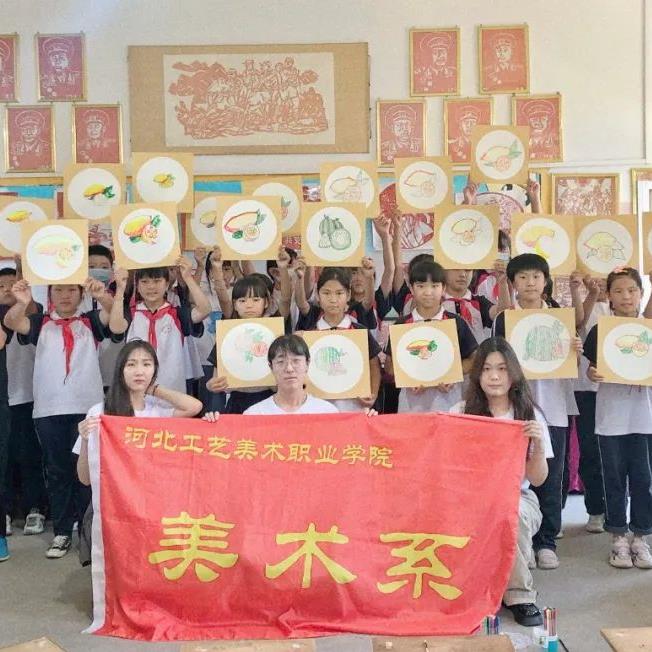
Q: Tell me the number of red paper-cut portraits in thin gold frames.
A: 9